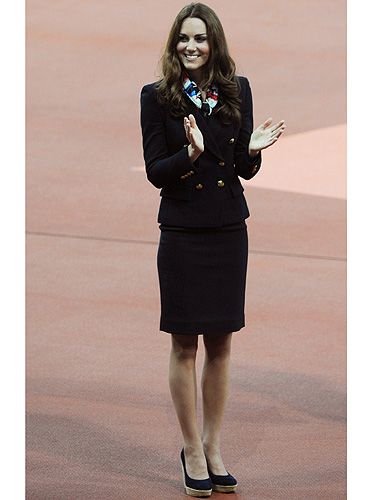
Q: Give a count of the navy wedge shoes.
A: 2